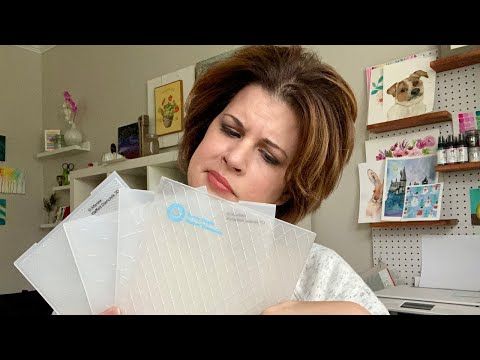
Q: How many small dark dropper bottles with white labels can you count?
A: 3